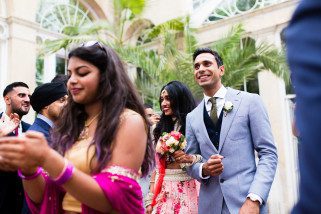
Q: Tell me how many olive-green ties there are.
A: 1